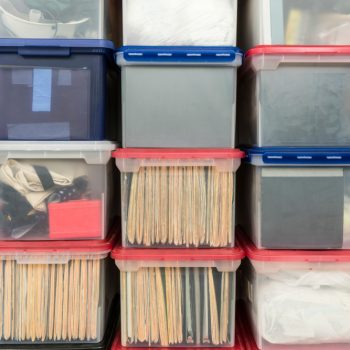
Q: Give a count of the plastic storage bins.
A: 12